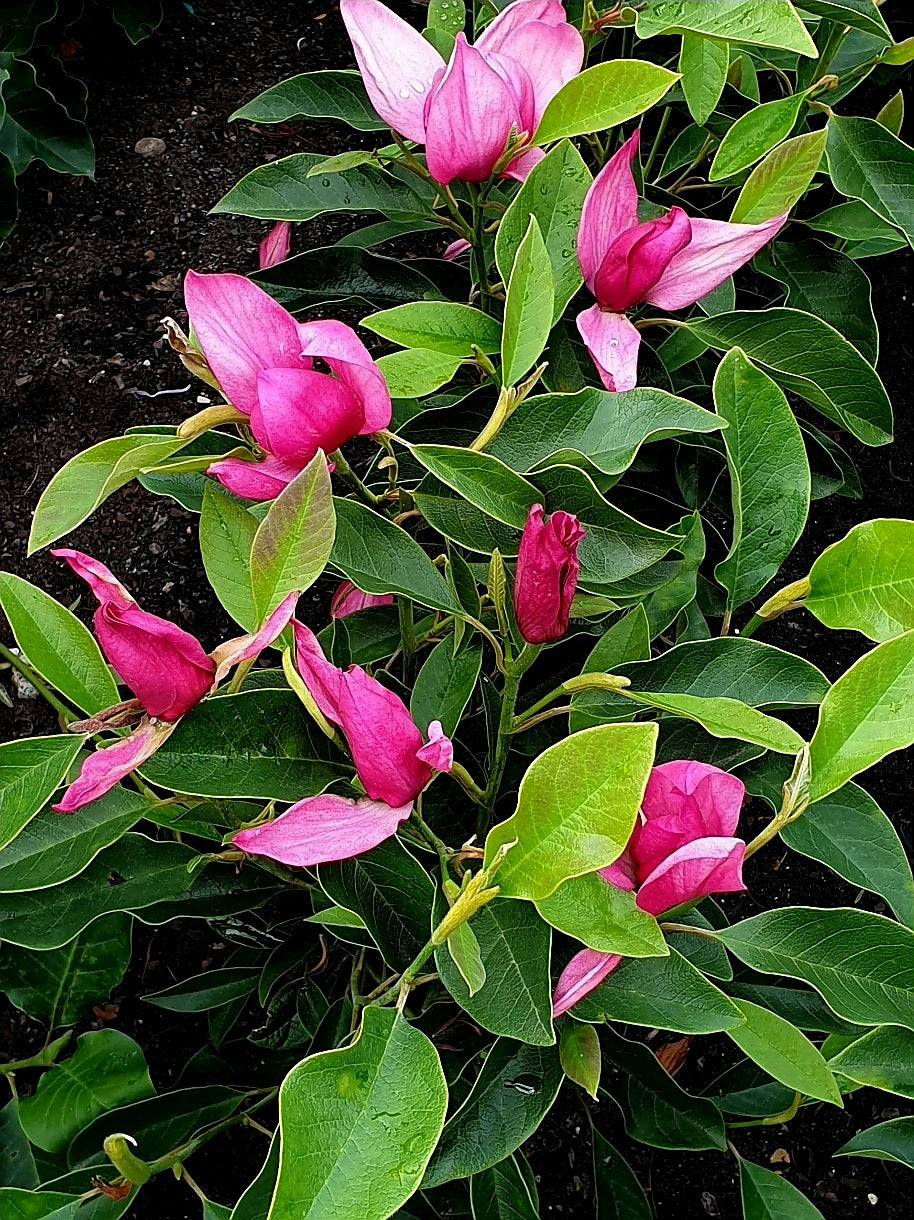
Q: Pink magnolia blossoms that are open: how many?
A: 6